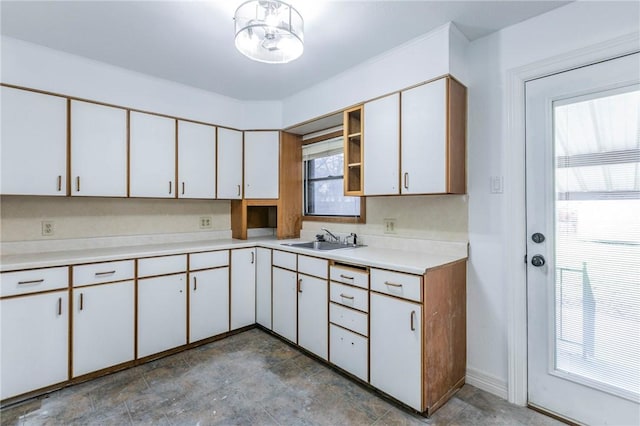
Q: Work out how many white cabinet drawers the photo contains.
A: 11